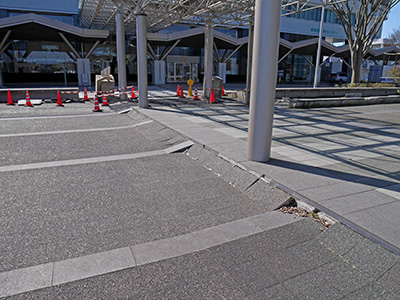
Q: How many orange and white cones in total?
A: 5